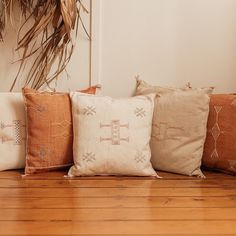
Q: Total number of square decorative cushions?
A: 5